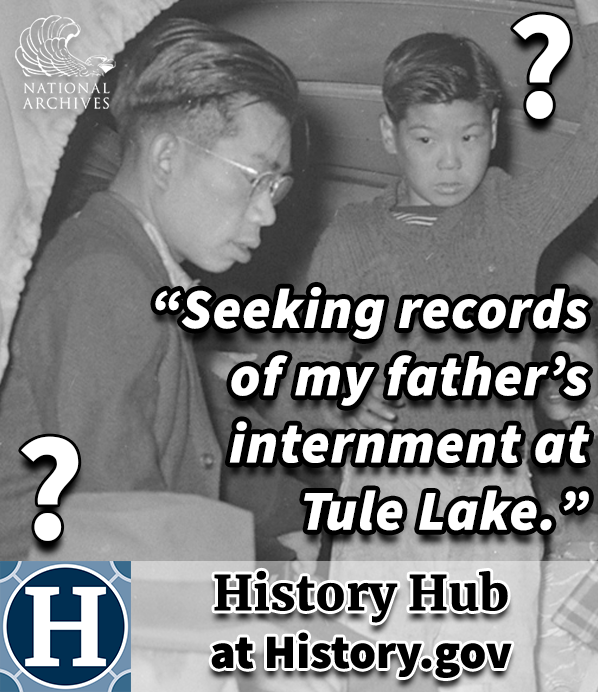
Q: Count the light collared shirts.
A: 1